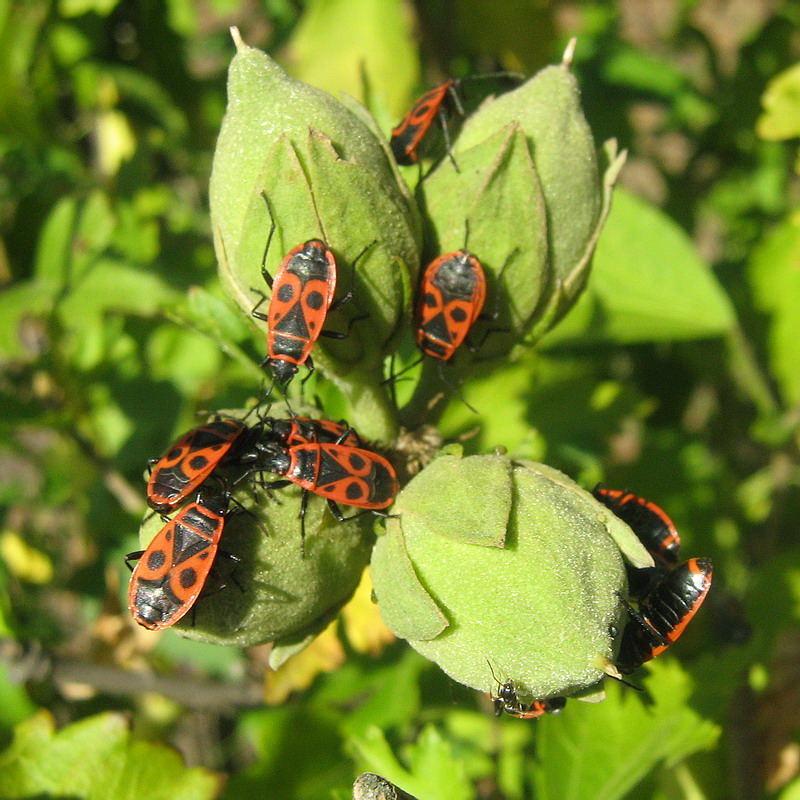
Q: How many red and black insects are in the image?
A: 10